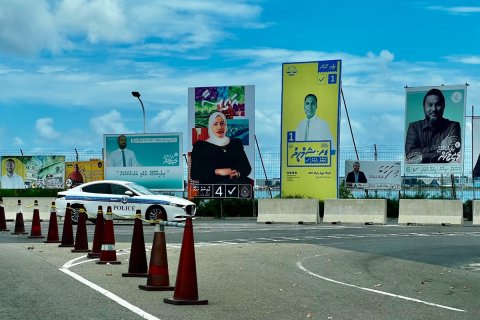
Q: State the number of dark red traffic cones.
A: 11